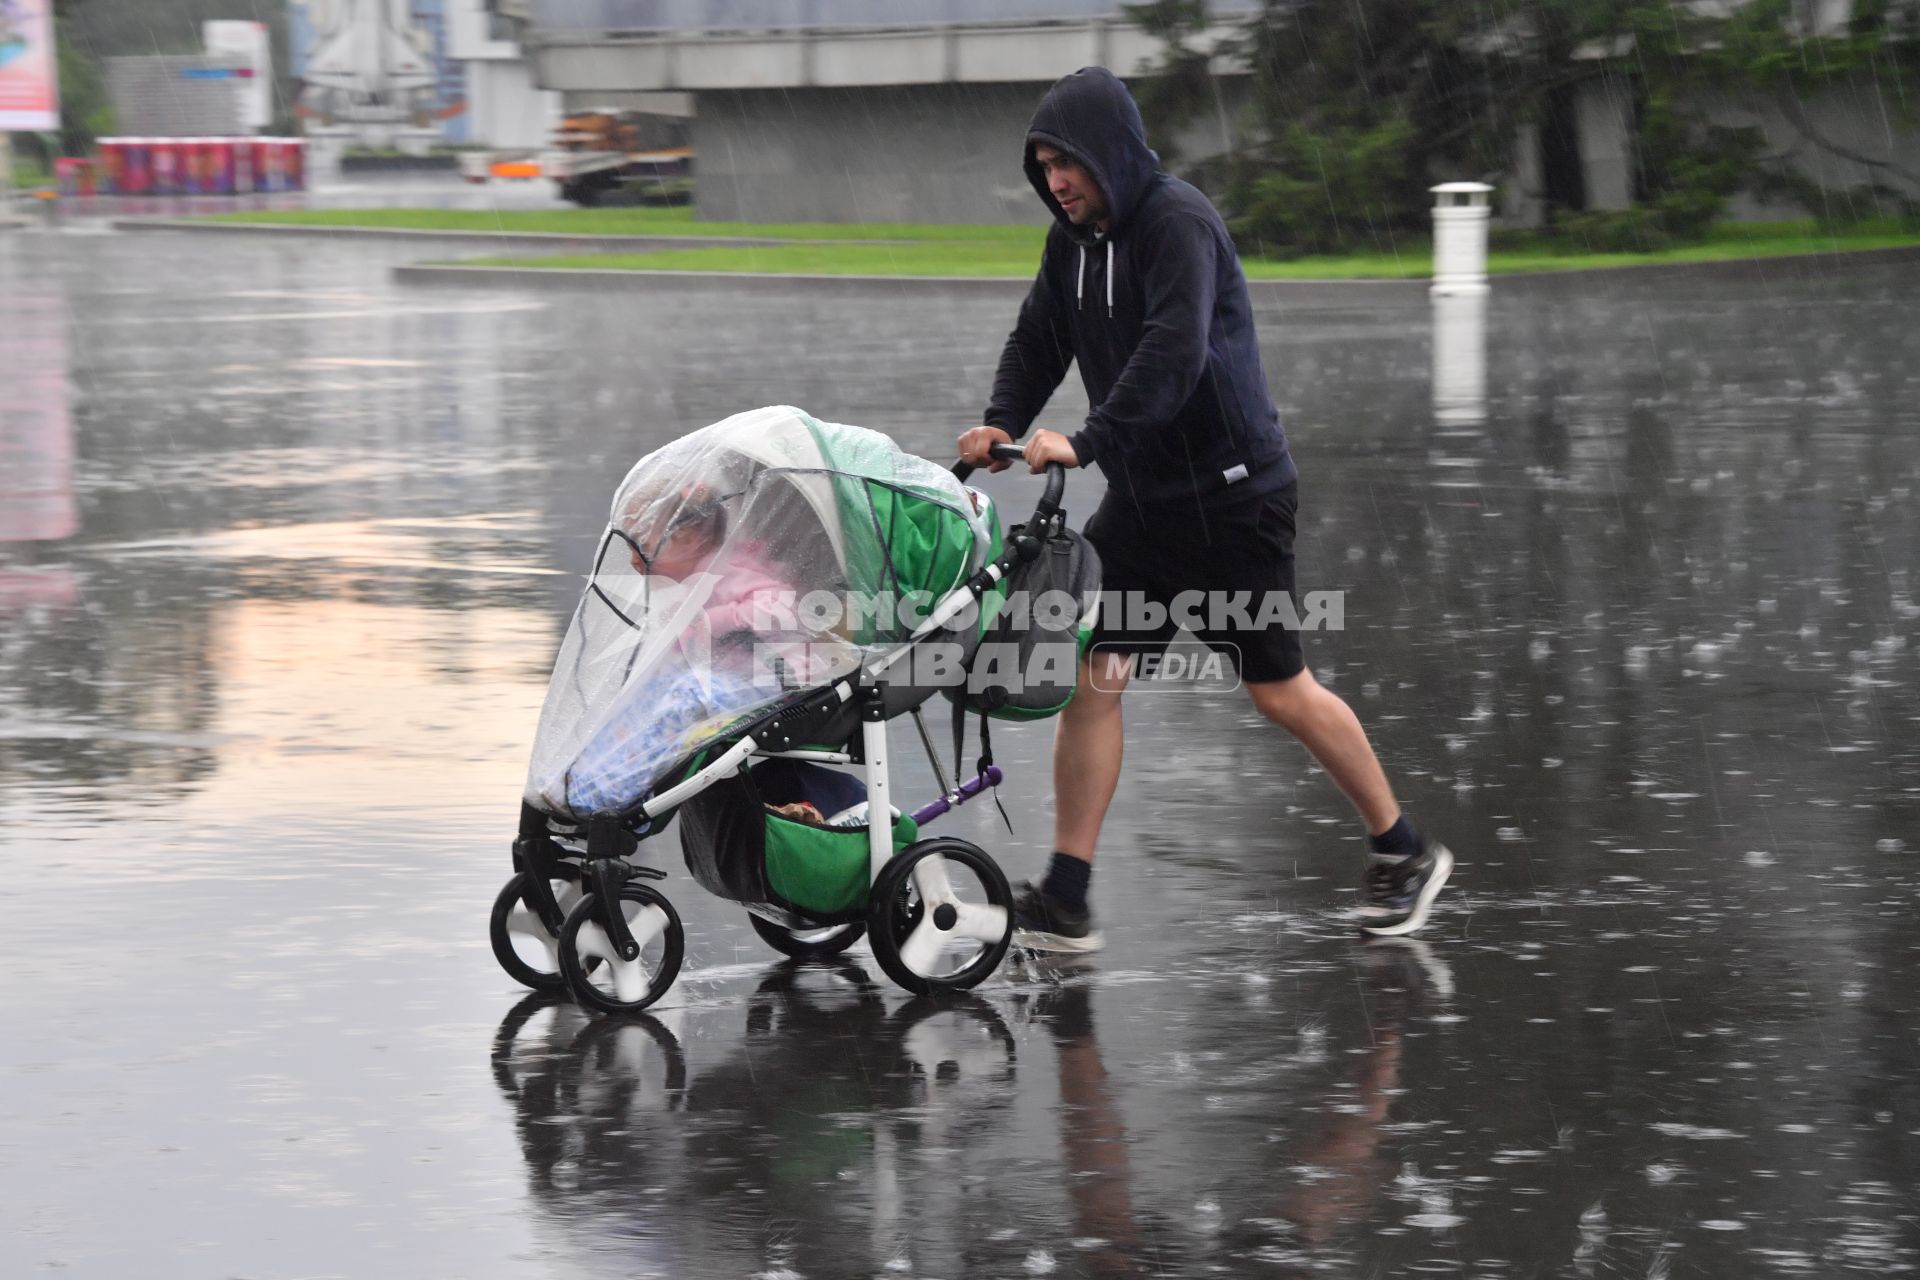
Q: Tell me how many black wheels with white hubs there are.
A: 4